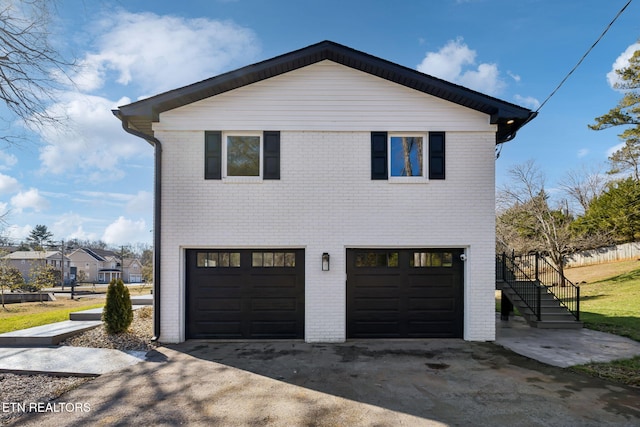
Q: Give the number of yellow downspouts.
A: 0